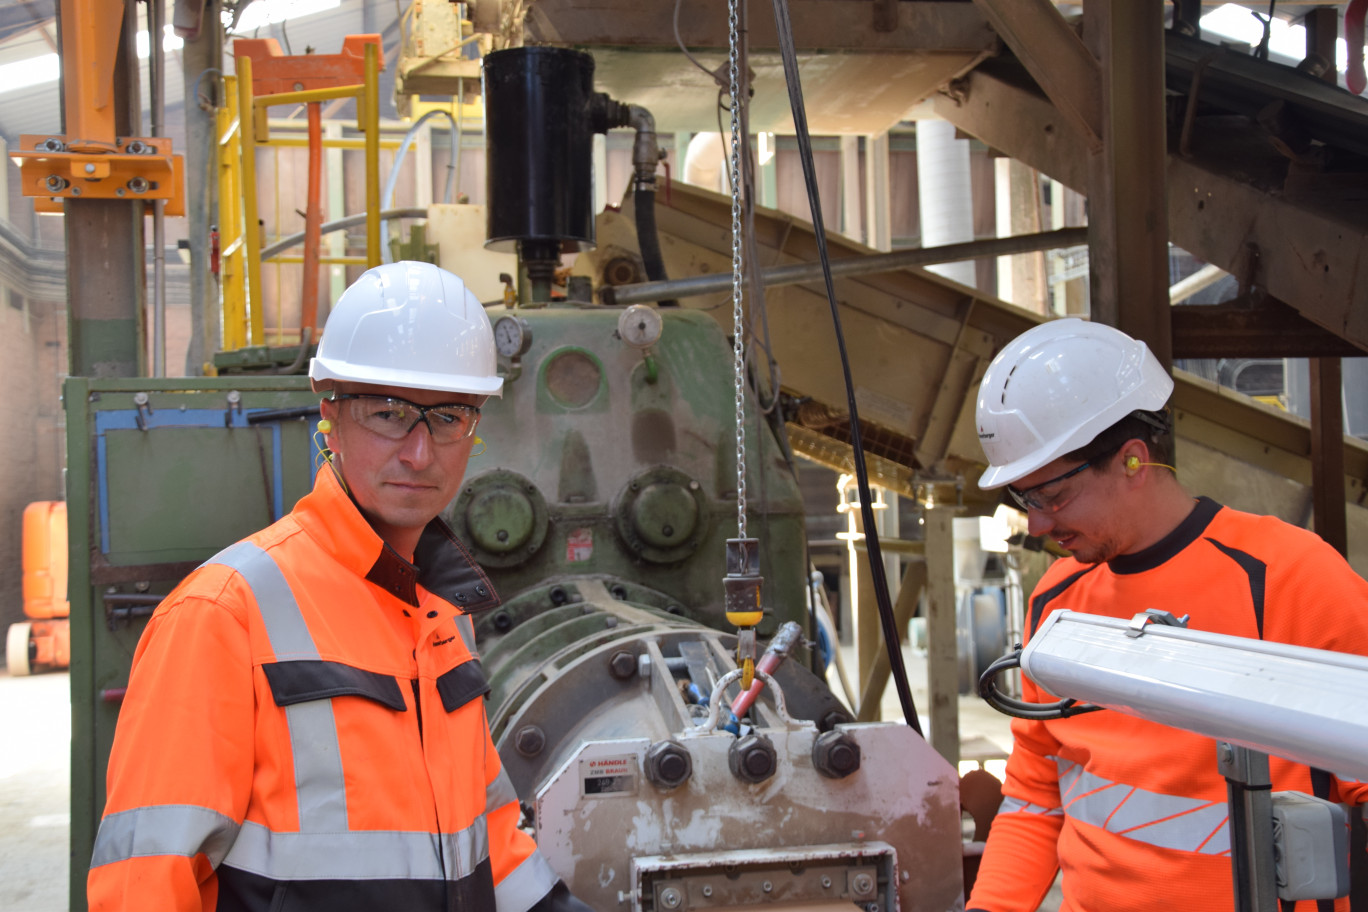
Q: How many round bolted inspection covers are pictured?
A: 2